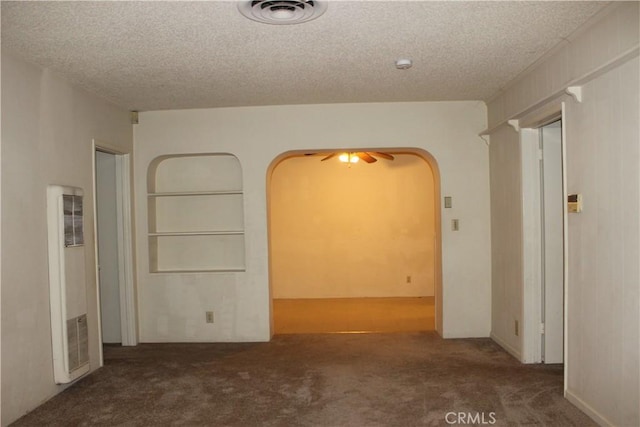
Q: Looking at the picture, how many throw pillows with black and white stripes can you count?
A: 0